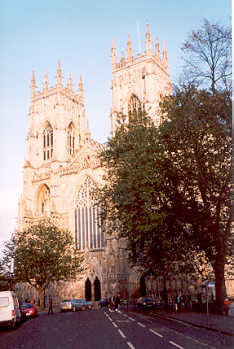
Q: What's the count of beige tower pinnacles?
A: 11